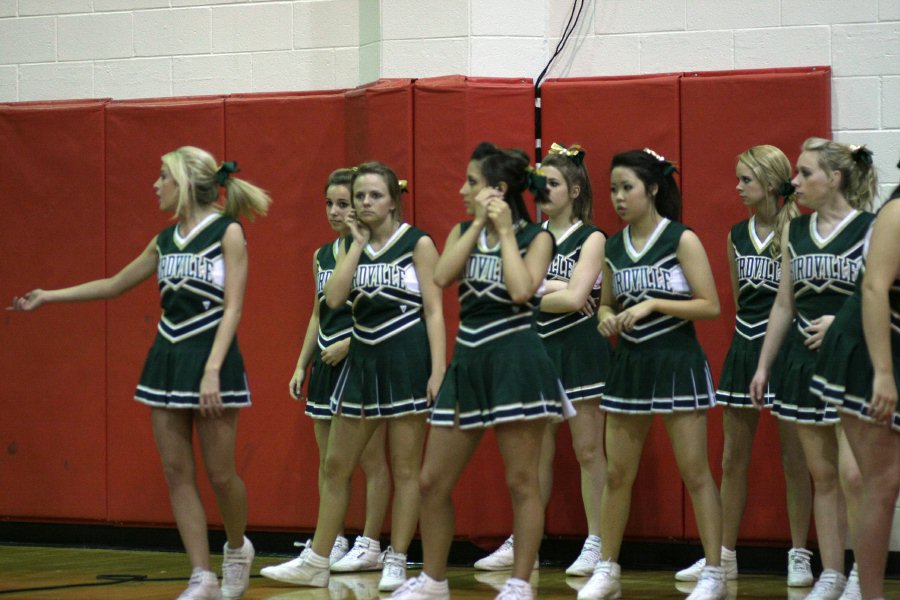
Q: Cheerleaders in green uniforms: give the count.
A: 9